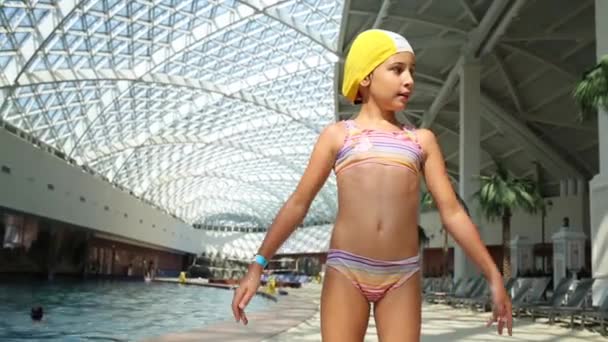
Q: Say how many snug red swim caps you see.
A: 0